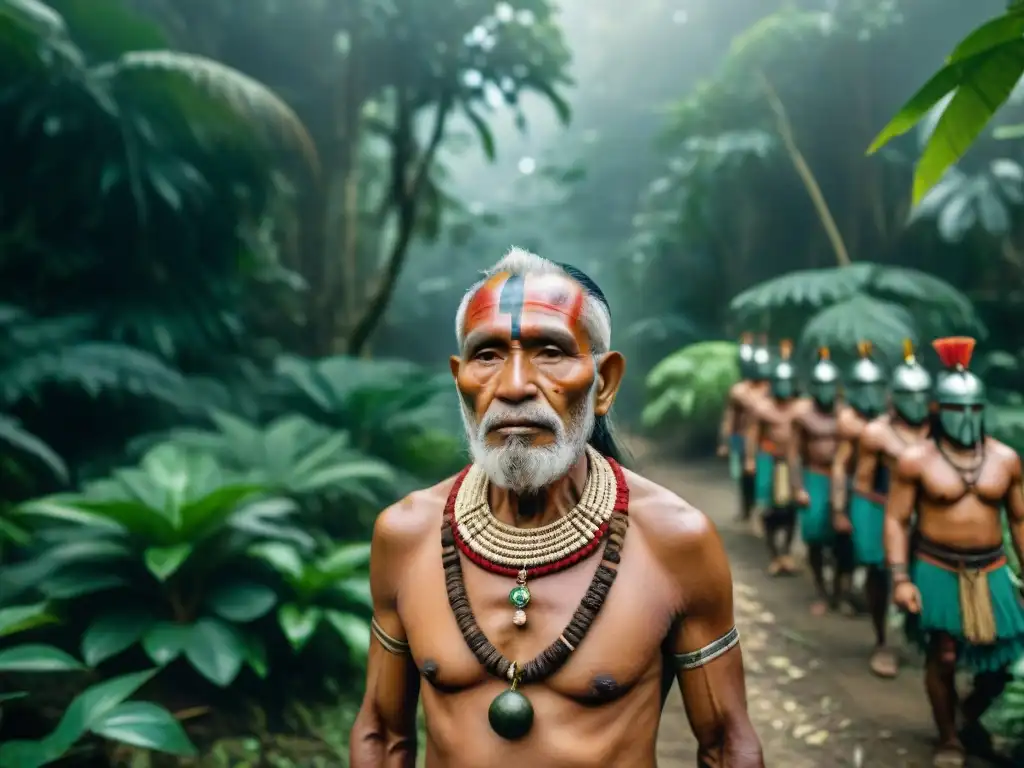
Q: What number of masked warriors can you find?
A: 7